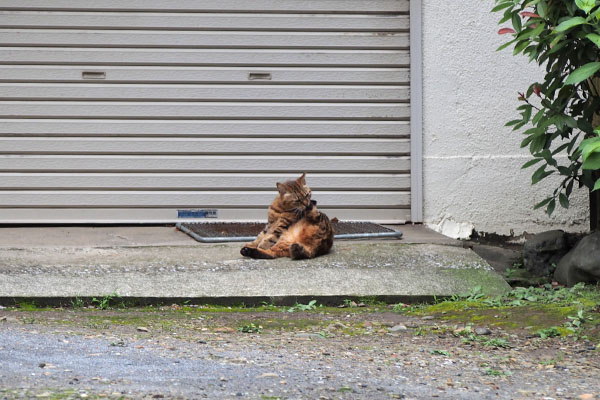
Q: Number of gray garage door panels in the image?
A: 13